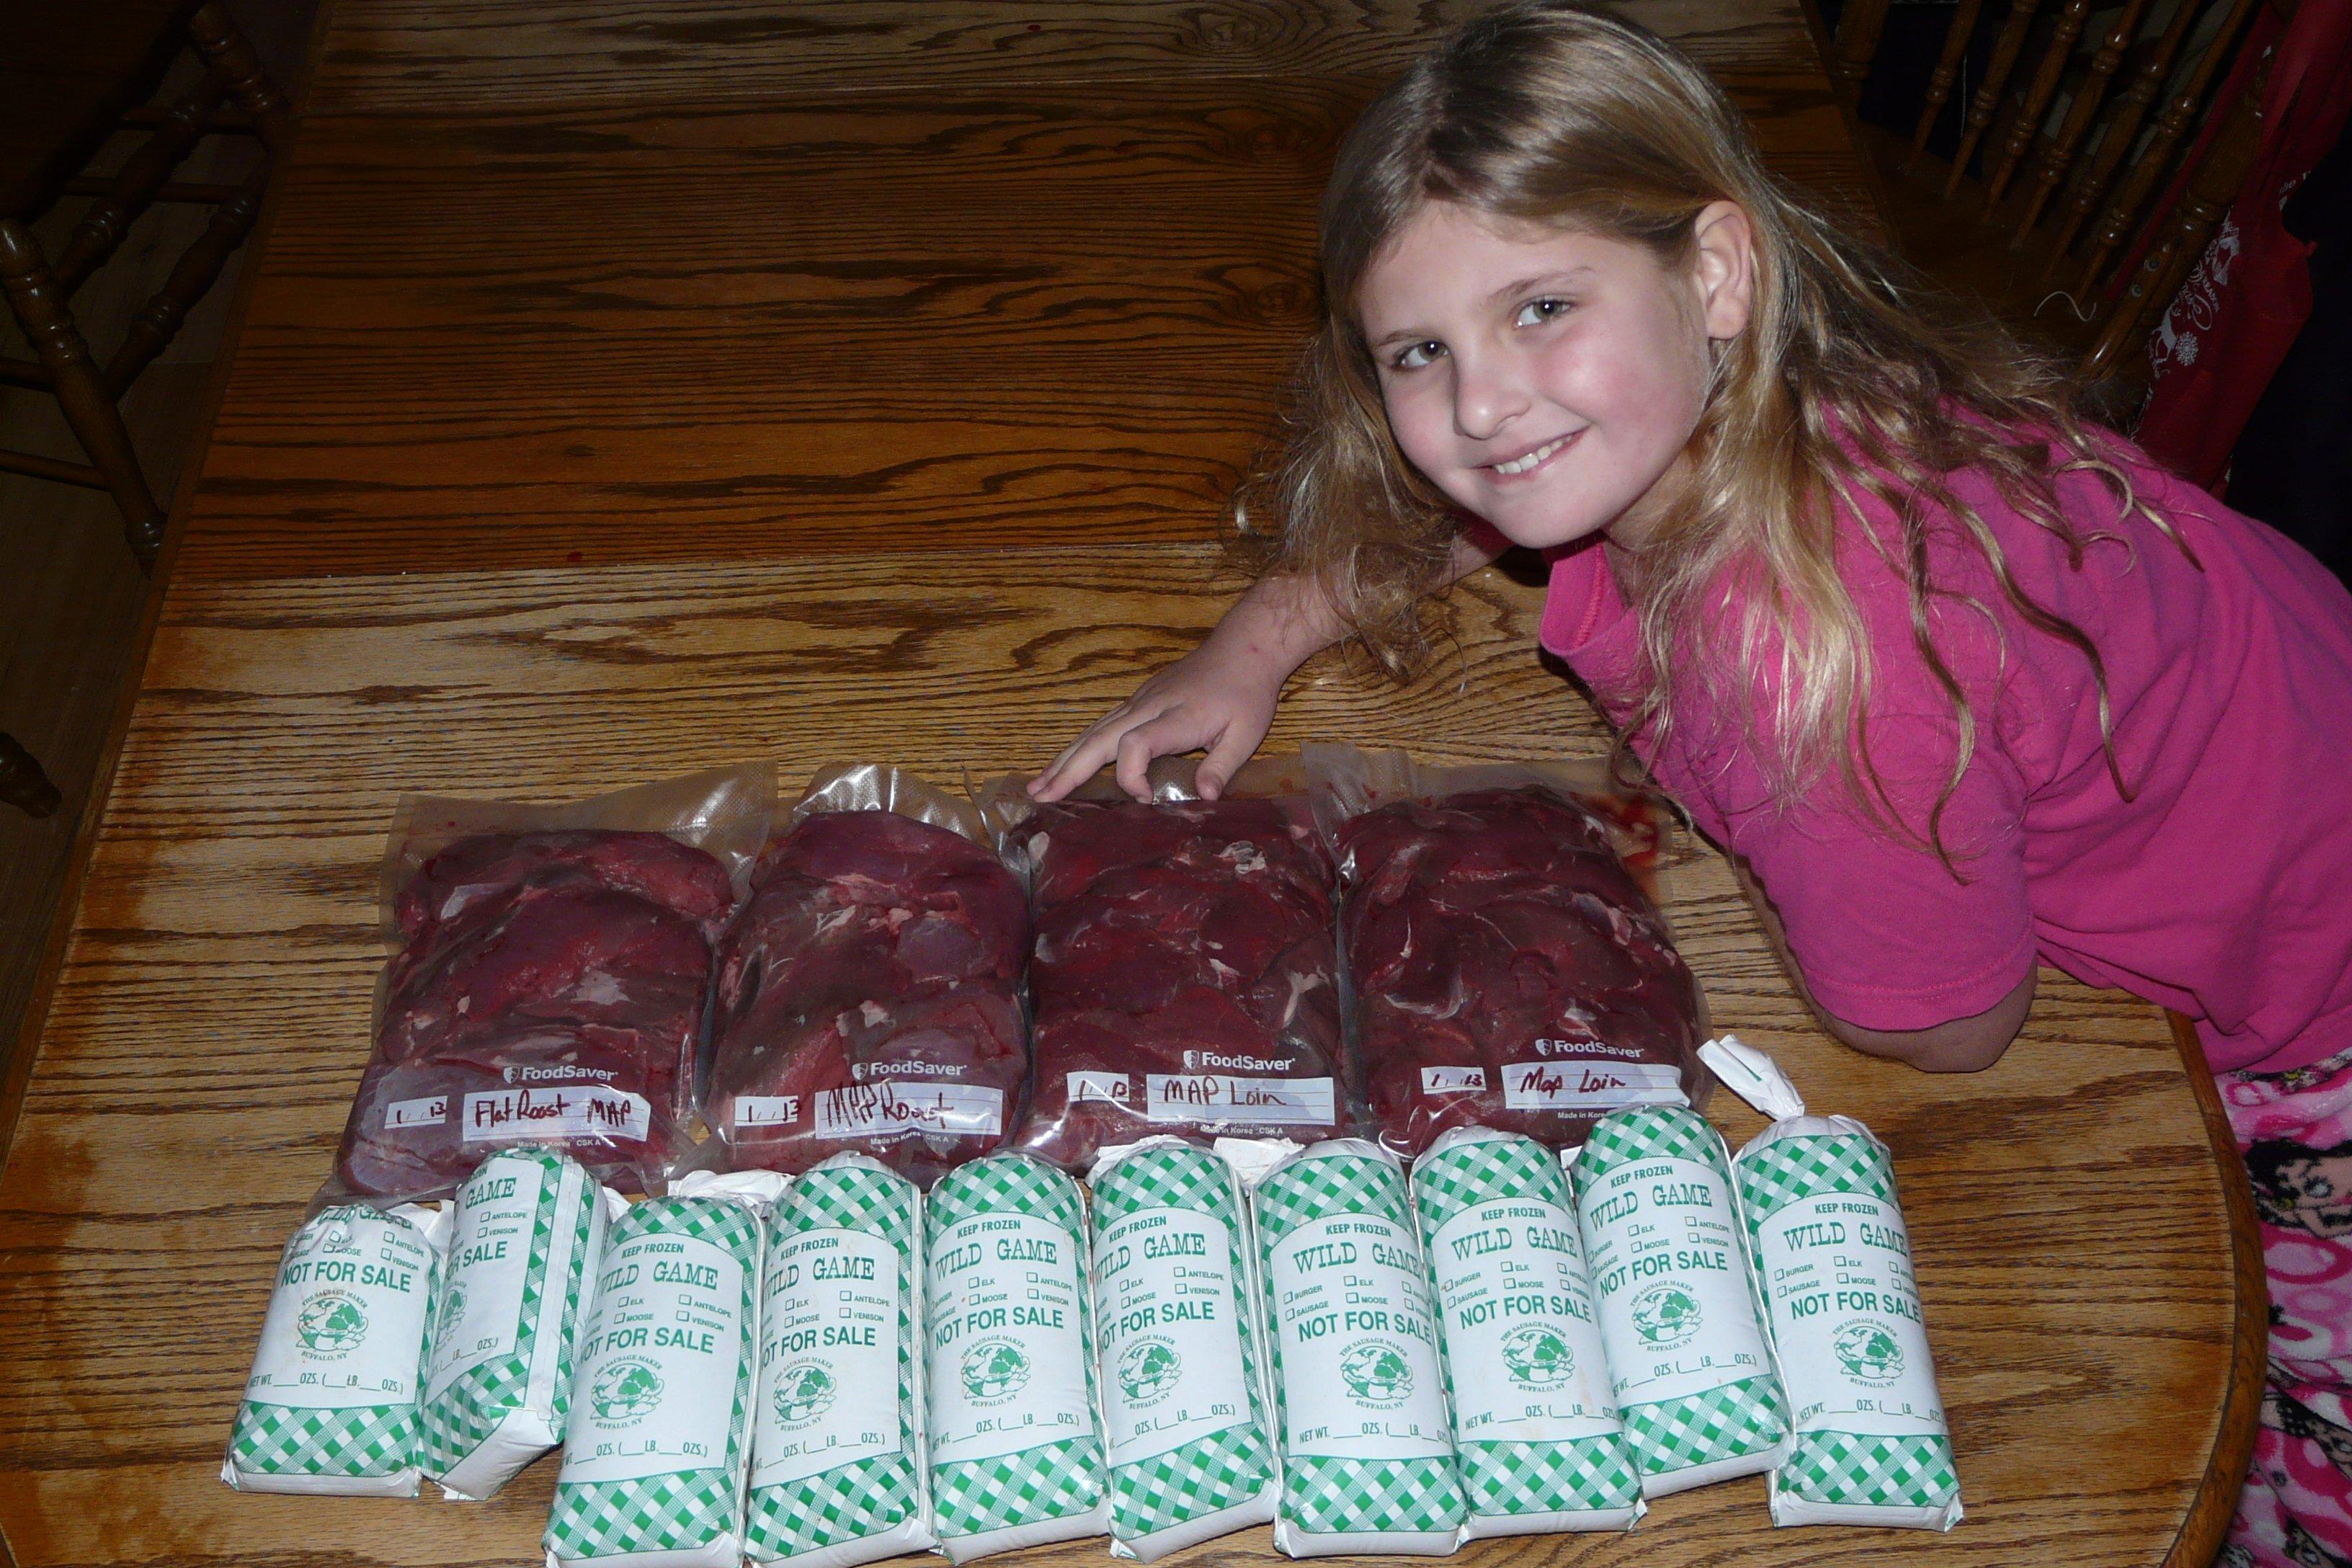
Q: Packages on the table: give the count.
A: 14